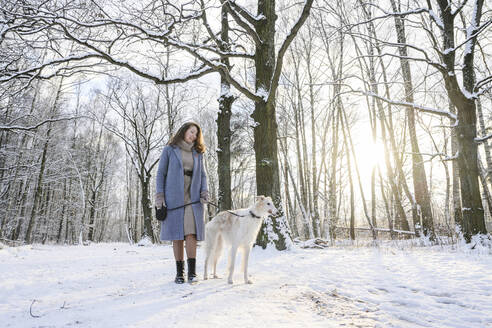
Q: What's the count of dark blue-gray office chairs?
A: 0